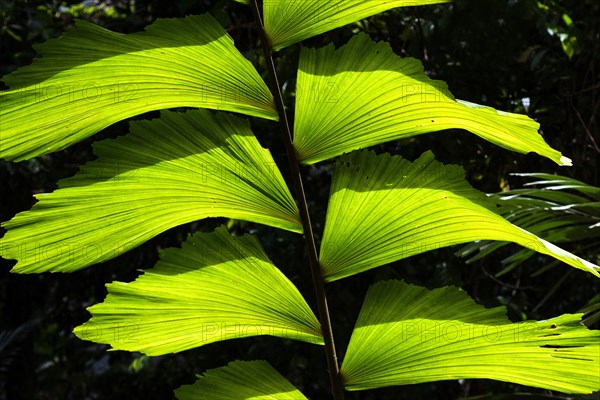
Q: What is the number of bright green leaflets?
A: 8